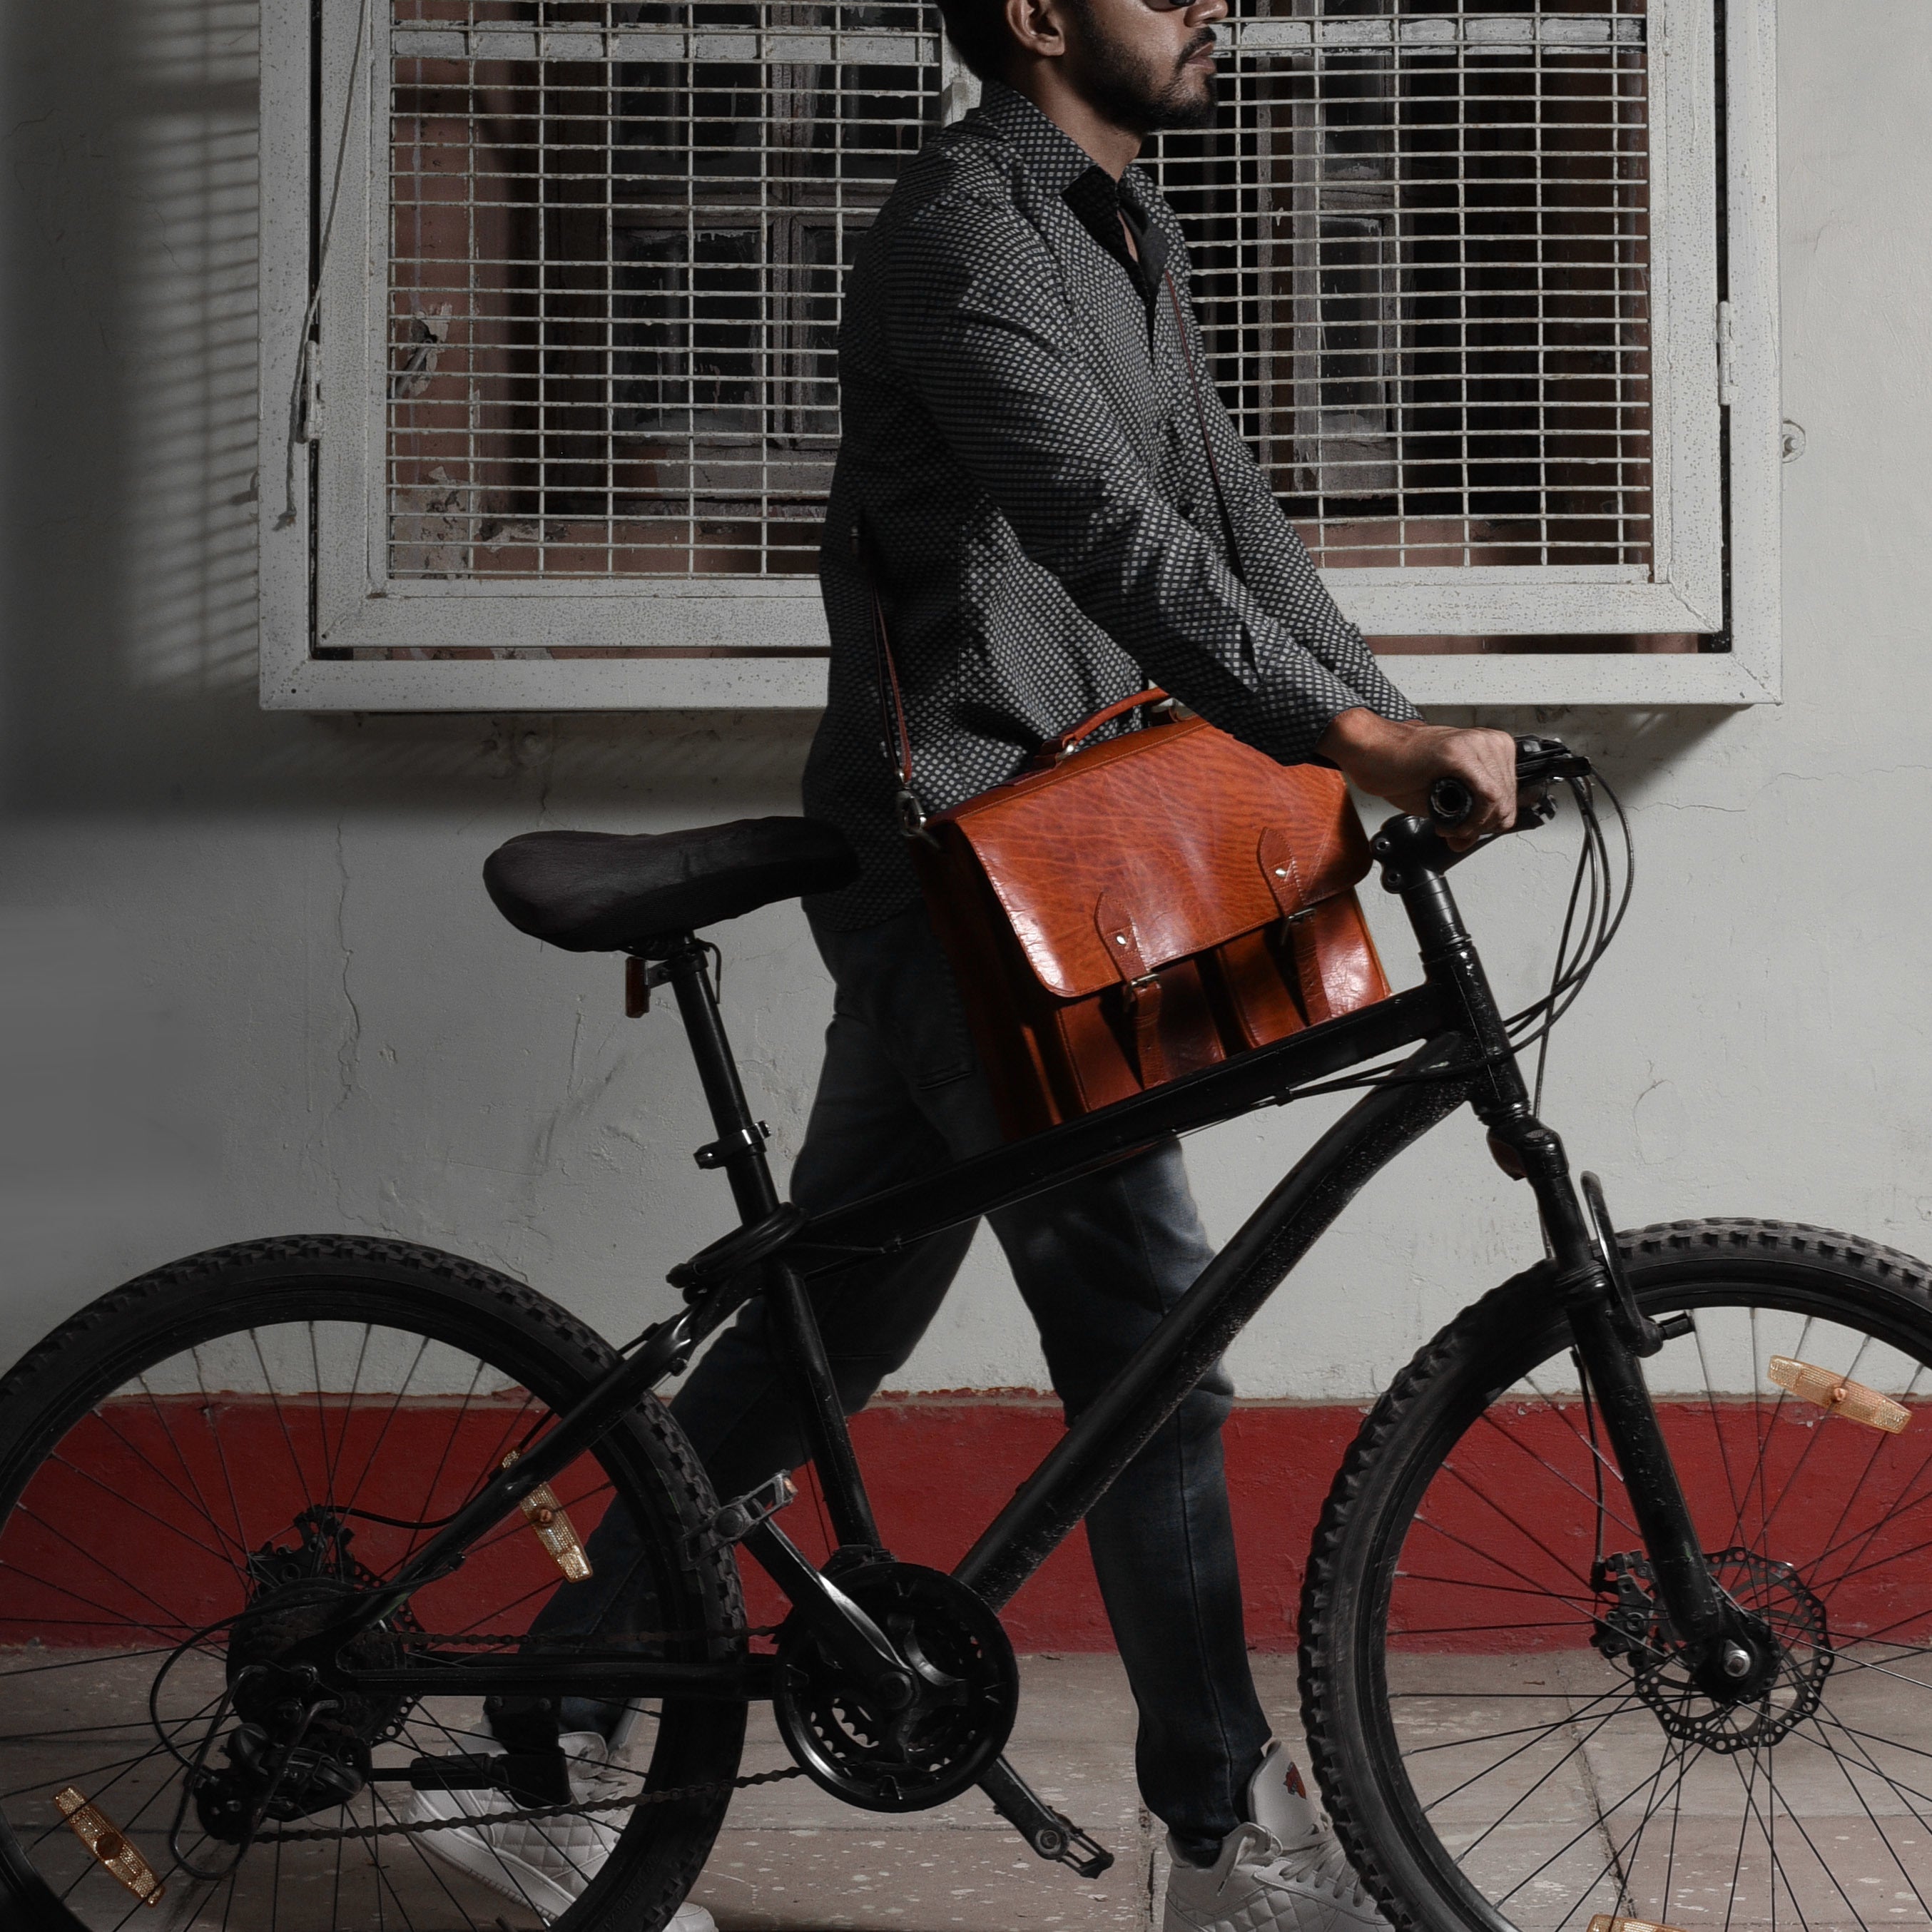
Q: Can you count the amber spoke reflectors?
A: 4